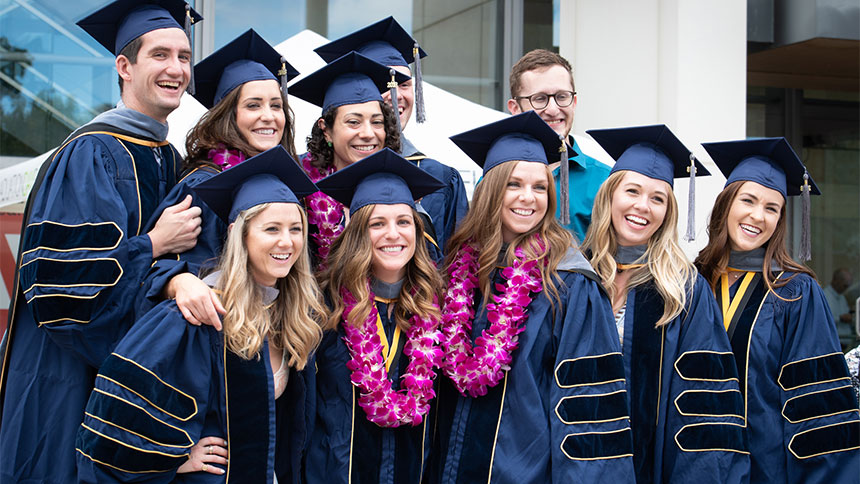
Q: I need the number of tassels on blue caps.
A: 7